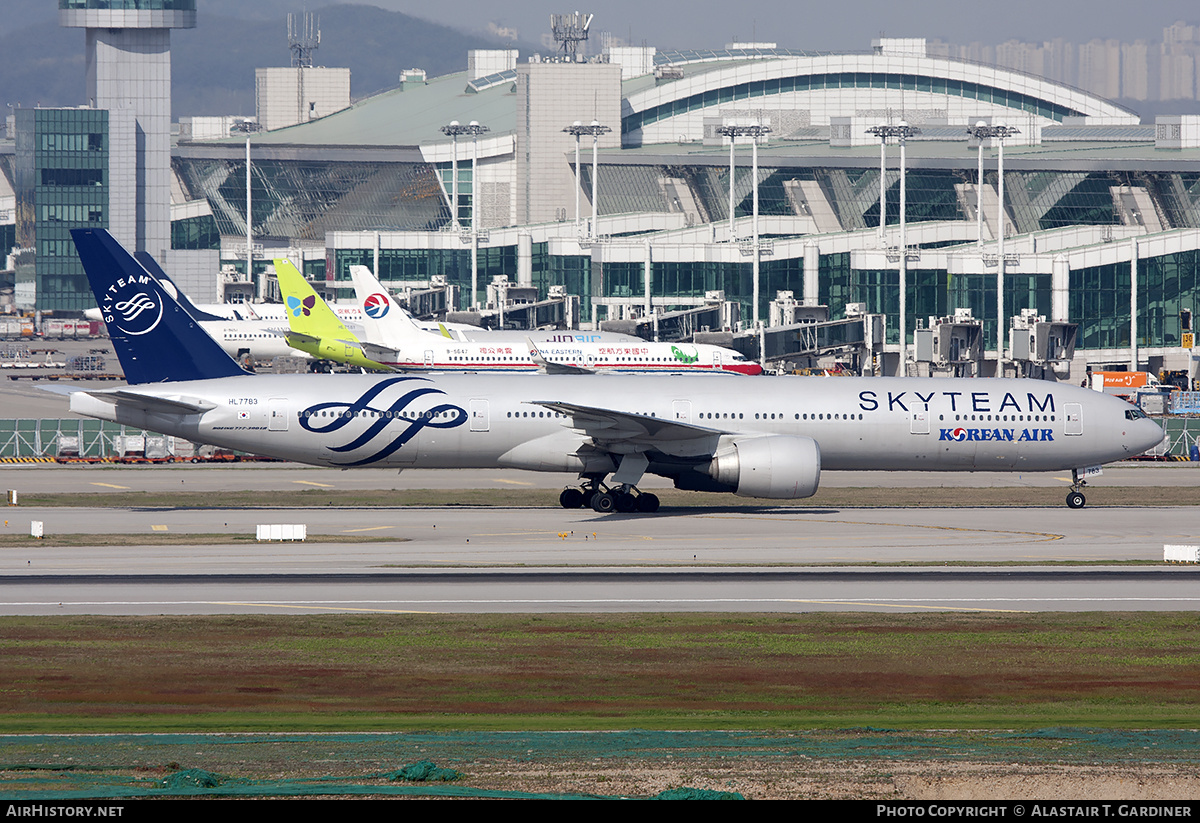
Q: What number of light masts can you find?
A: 11